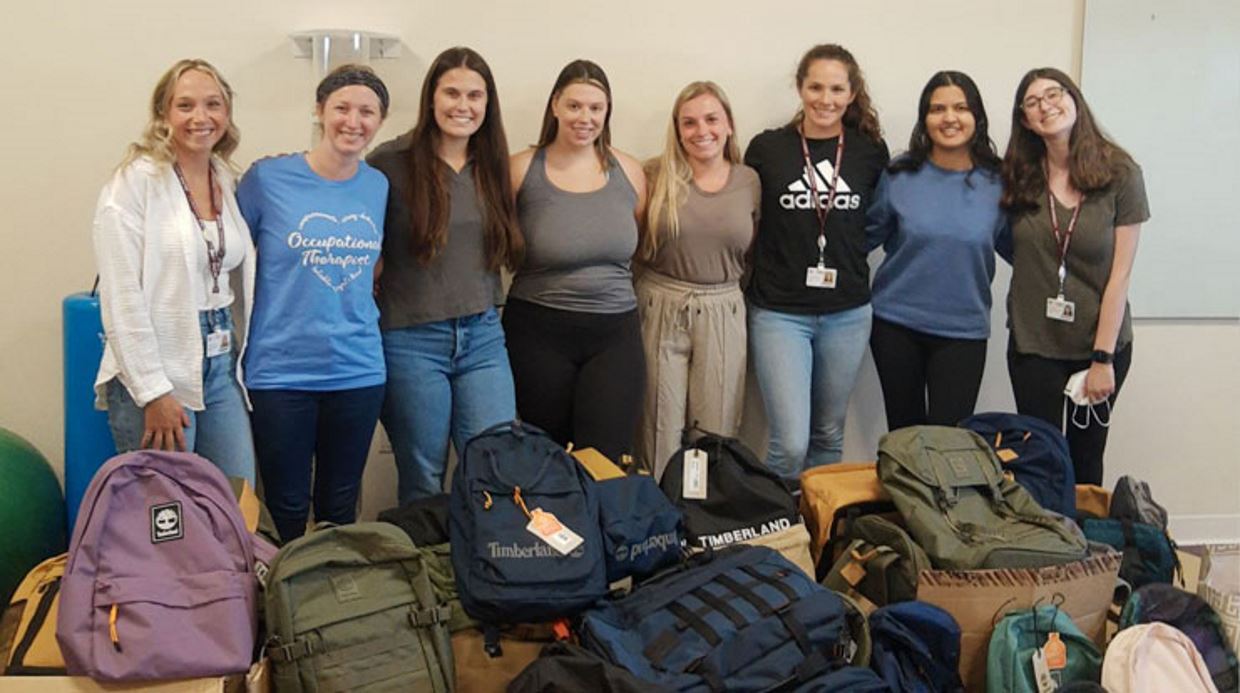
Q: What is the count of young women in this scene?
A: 8